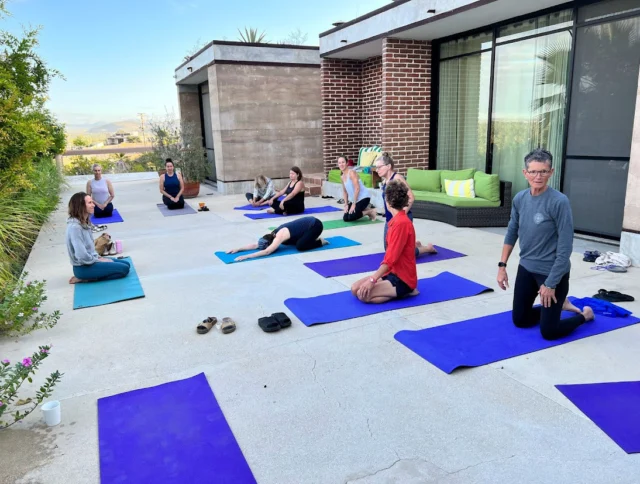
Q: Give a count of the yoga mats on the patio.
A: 12